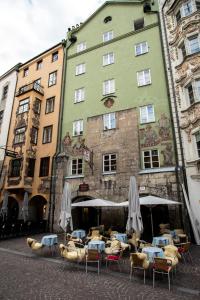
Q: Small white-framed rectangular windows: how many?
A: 14